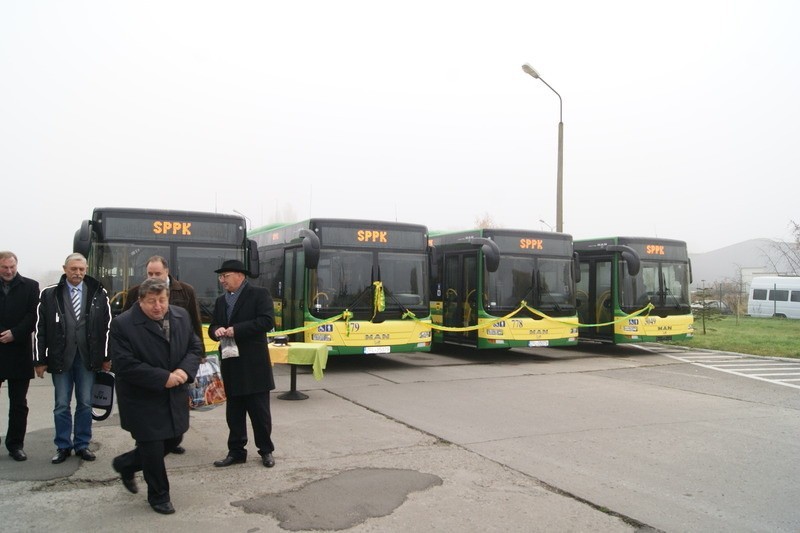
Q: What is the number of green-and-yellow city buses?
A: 4